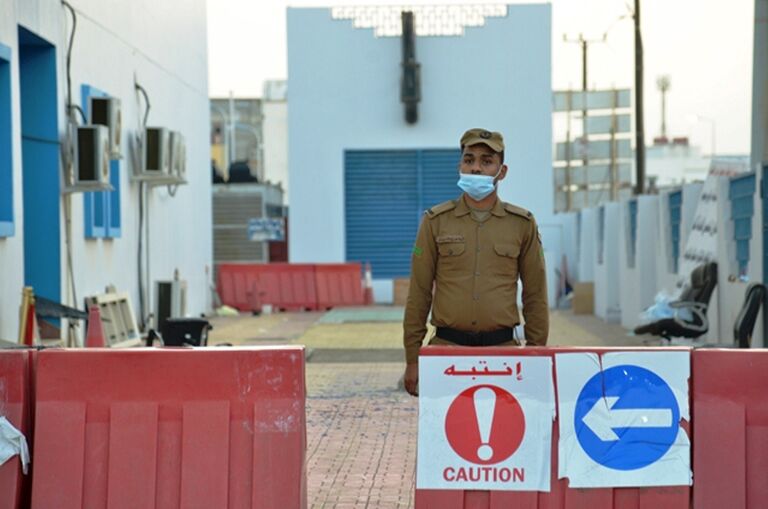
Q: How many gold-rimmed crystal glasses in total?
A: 0